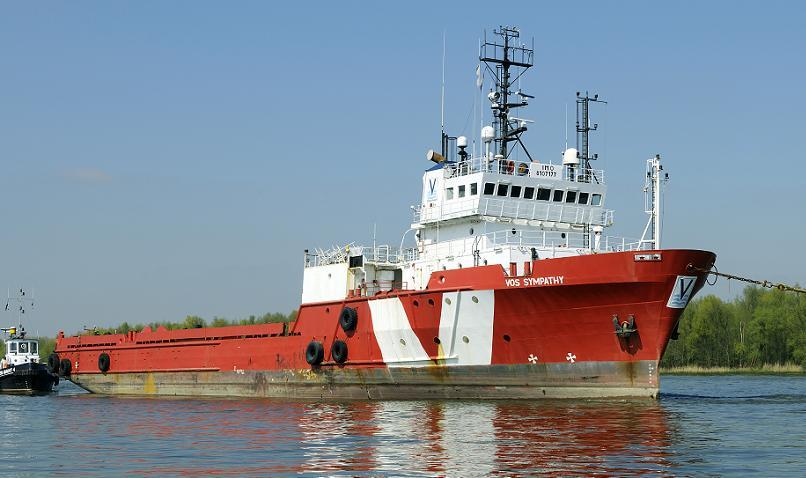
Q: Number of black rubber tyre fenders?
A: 6